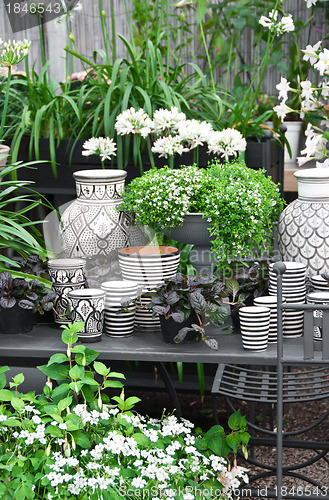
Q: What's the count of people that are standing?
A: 0